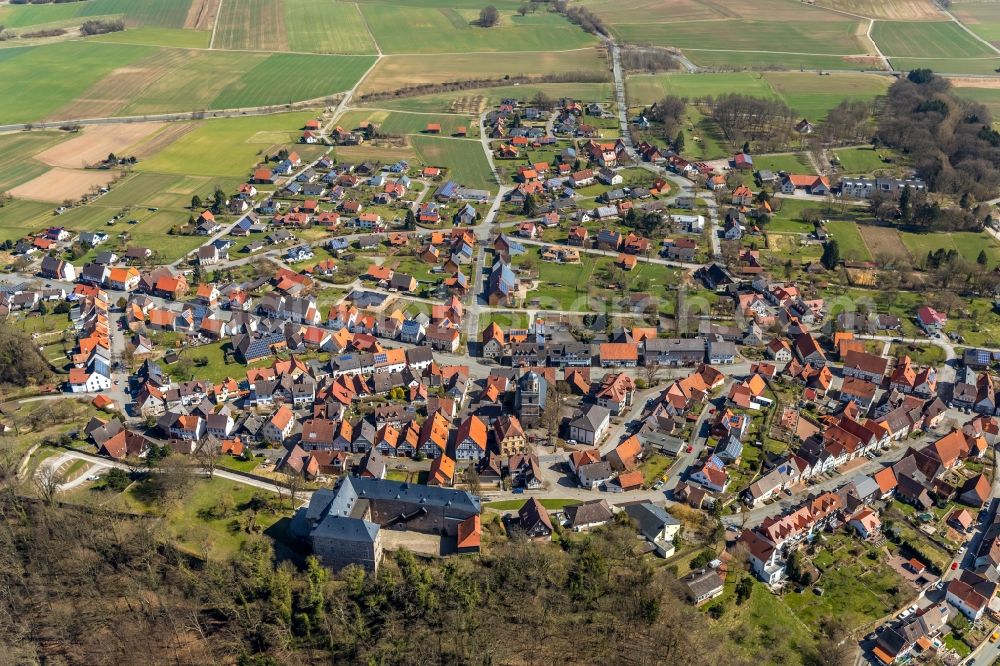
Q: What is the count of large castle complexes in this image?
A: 1